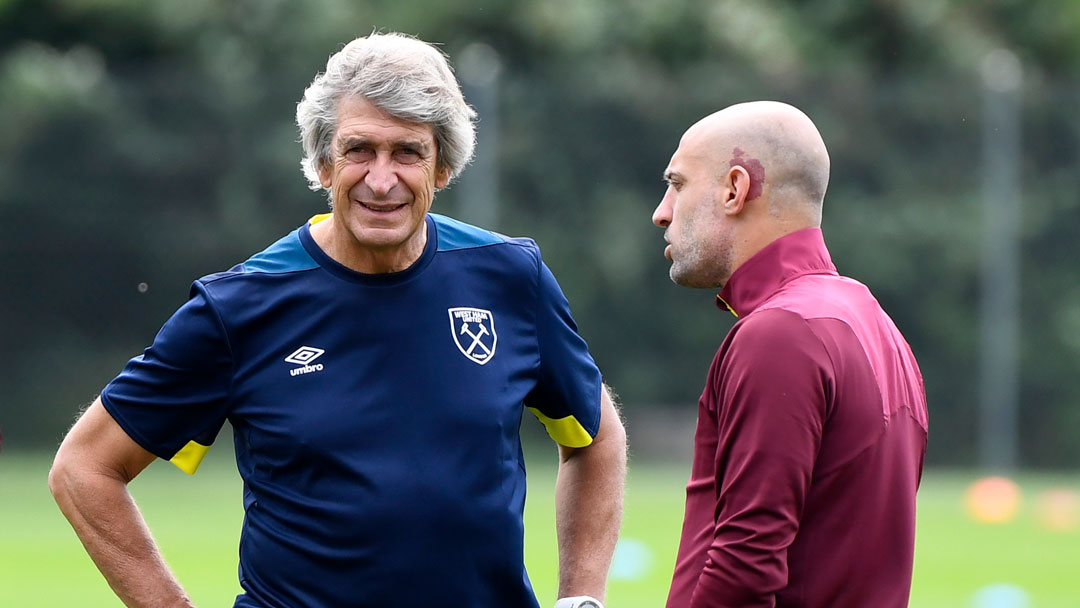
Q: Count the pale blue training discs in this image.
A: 2